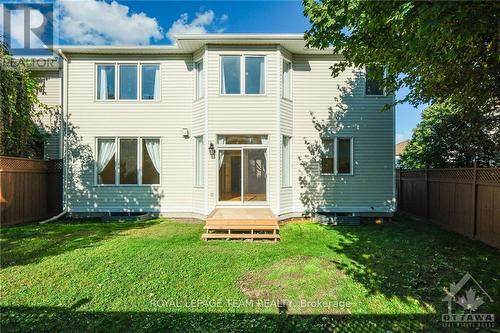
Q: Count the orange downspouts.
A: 0